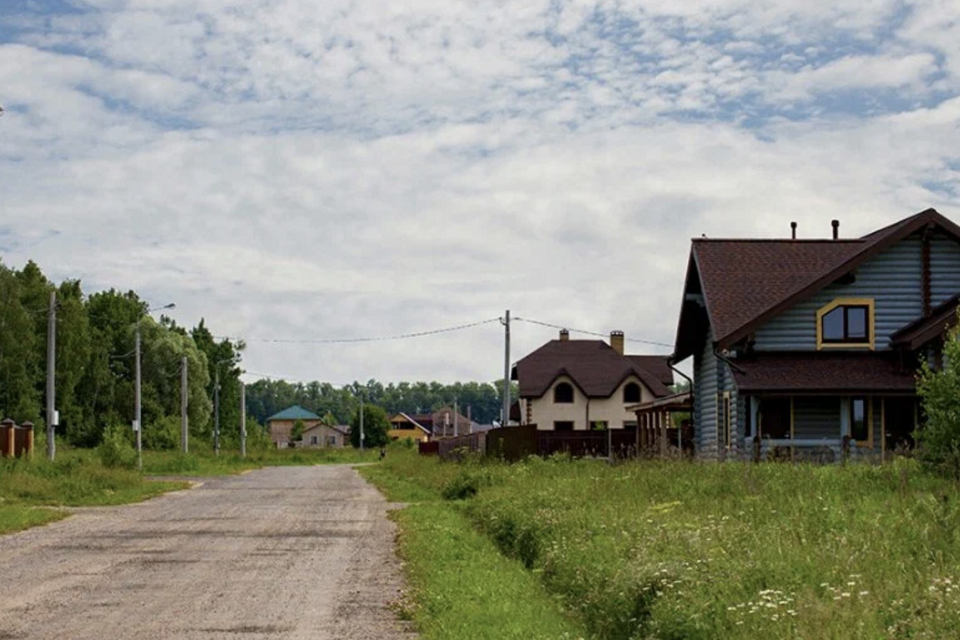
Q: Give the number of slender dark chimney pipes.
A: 2